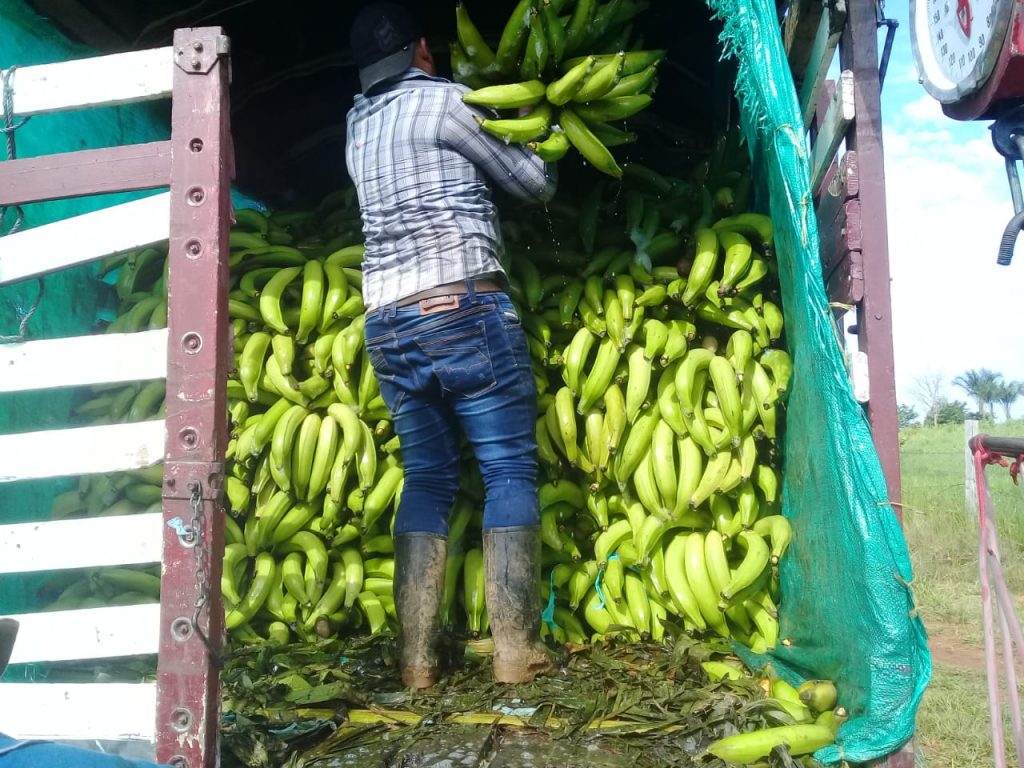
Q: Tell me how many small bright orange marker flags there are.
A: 0